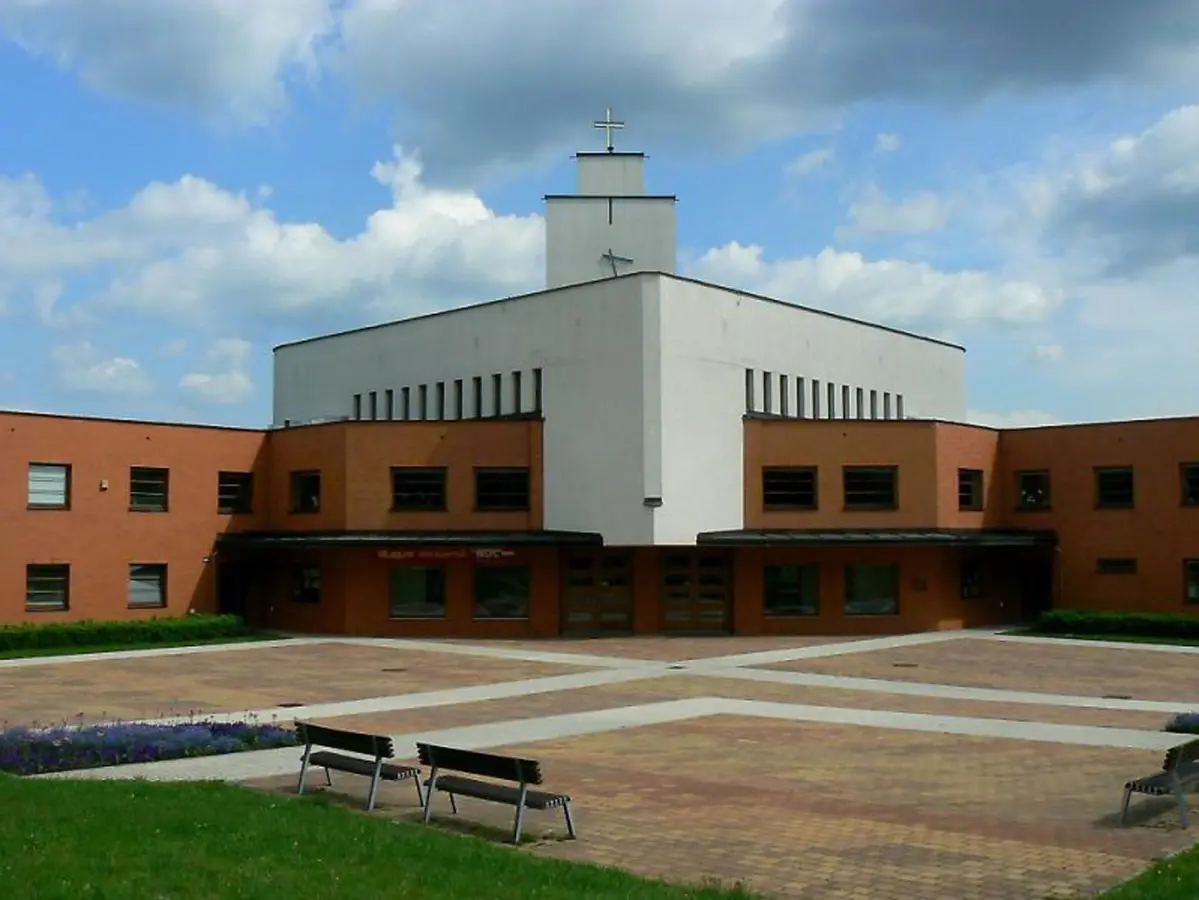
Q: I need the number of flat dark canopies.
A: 2